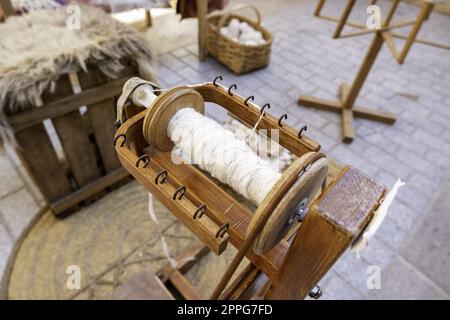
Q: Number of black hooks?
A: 12